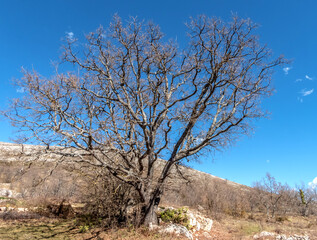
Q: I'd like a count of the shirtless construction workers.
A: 0